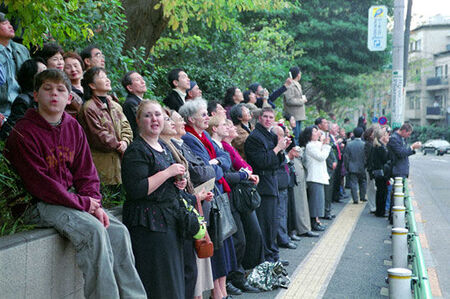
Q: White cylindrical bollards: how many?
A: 6